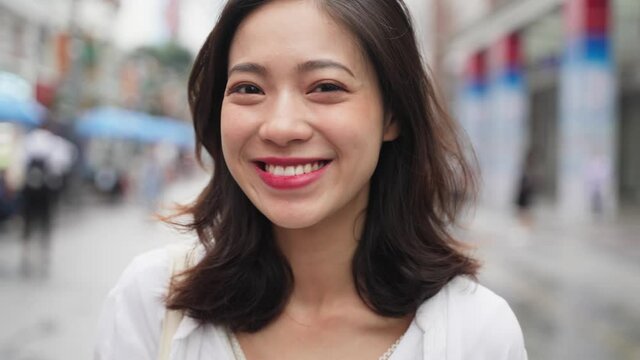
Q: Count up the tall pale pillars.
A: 3